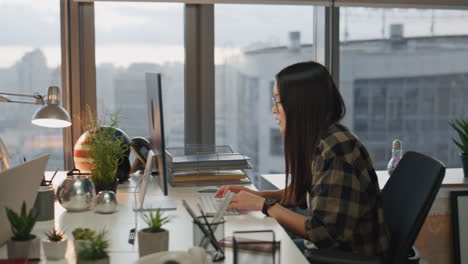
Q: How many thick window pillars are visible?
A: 3